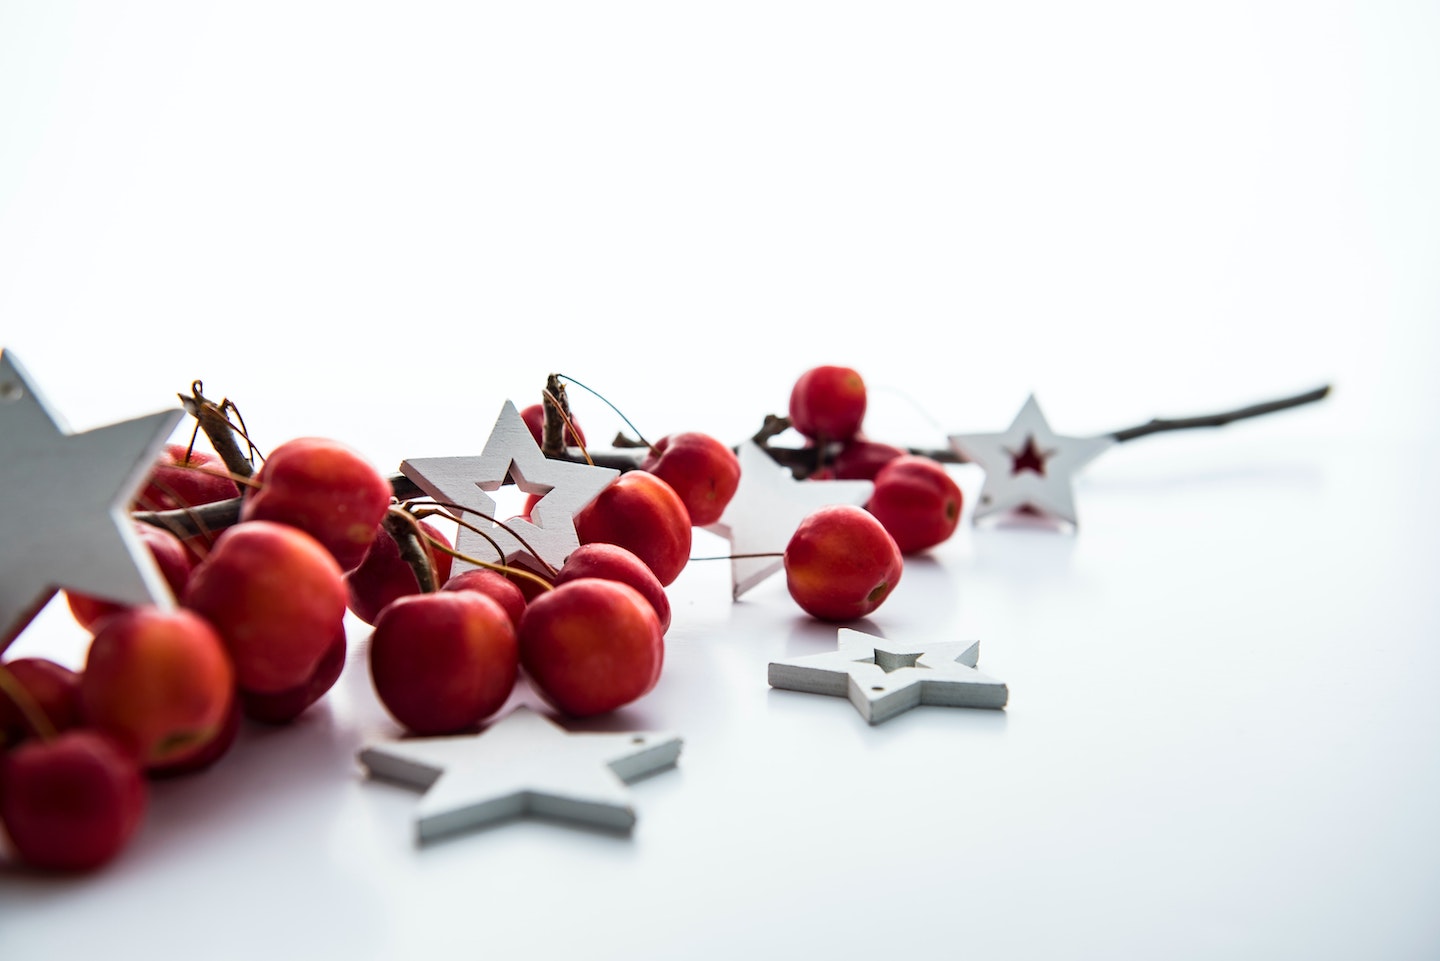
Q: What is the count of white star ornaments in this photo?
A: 6